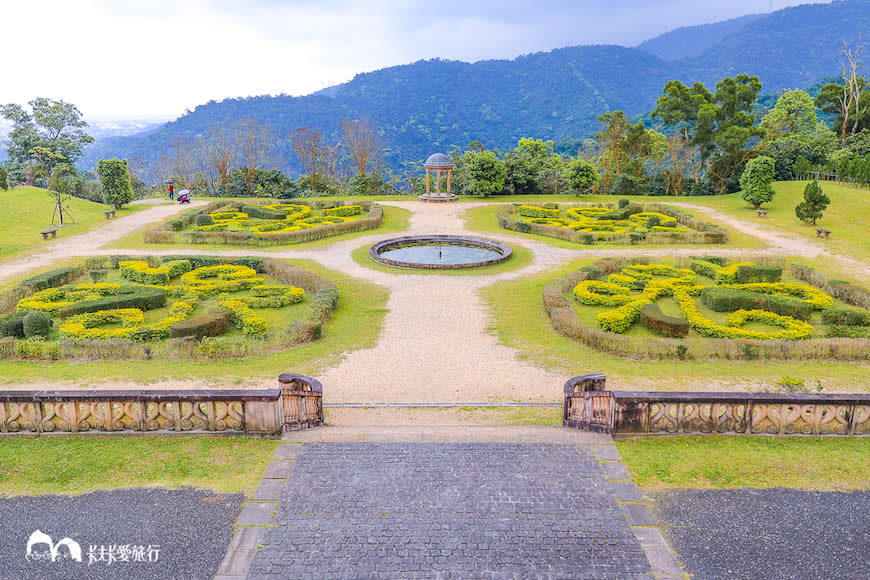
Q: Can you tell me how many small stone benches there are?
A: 4